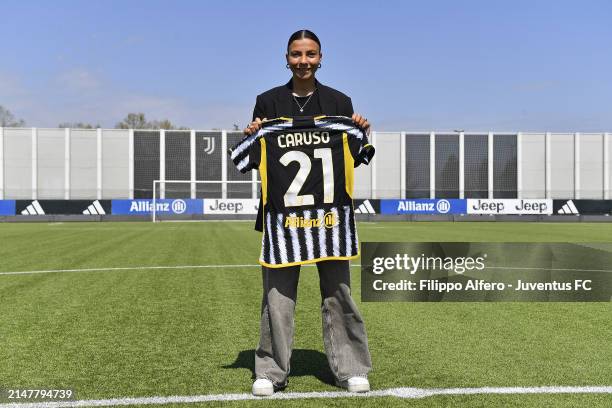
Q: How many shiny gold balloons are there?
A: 0